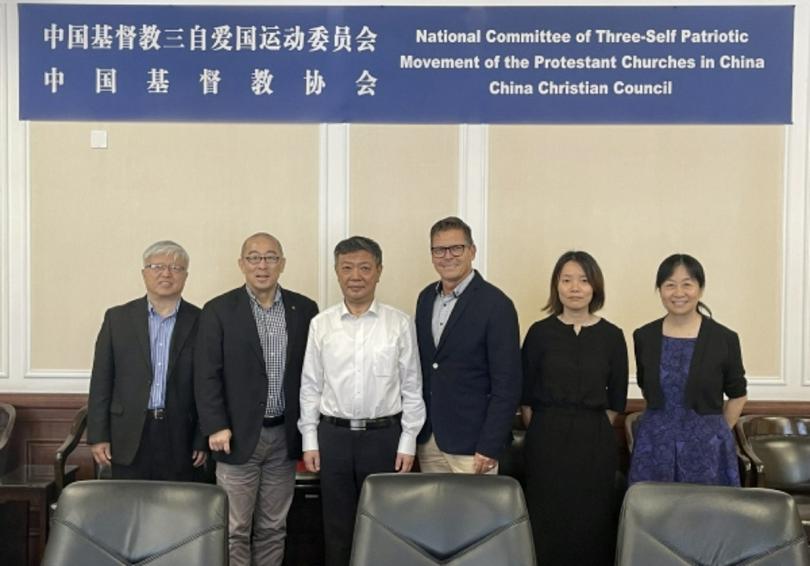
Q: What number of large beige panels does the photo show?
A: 3